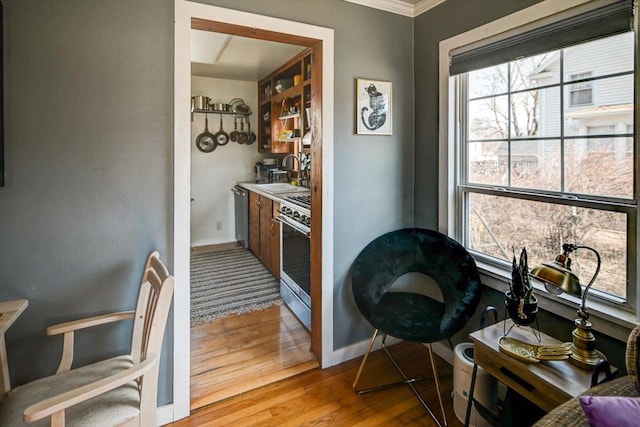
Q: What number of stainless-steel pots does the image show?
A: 2